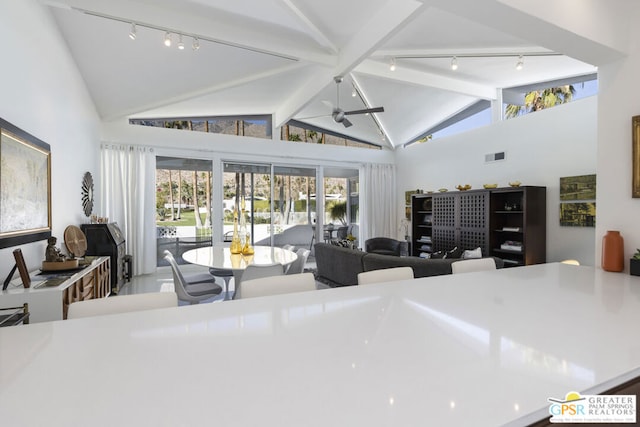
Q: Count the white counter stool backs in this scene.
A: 4